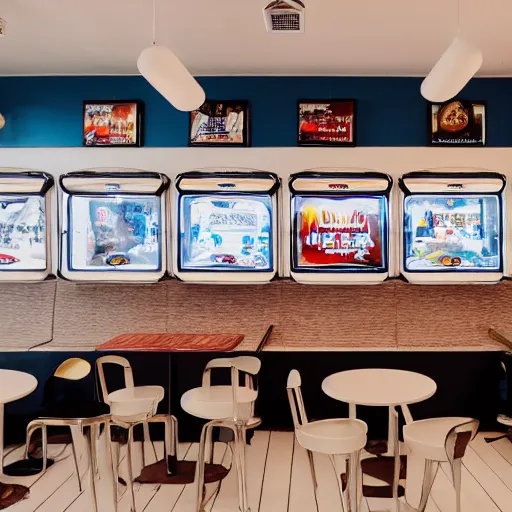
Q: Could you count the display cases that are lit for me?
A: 5